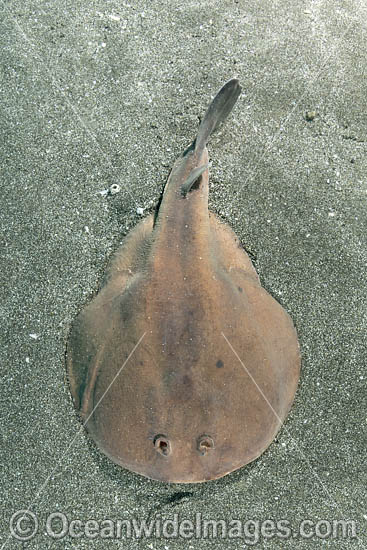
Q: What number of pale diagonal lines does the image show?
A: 4